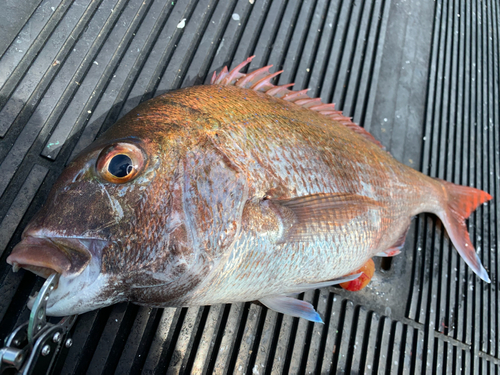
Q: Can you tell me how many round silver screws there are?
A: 3